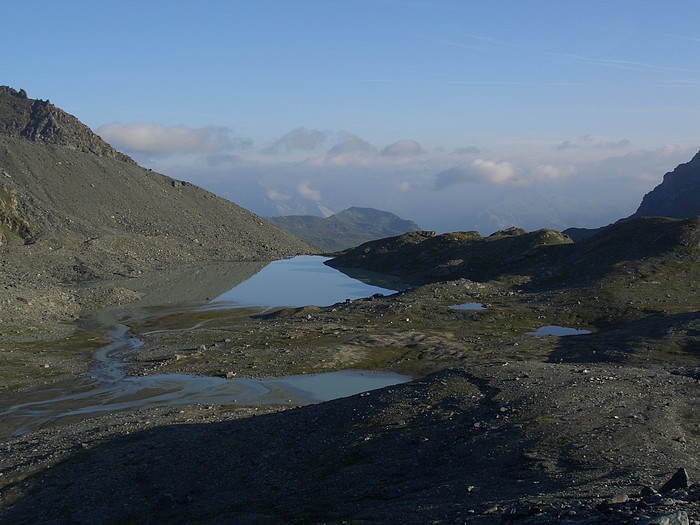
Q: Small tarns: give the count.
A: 2